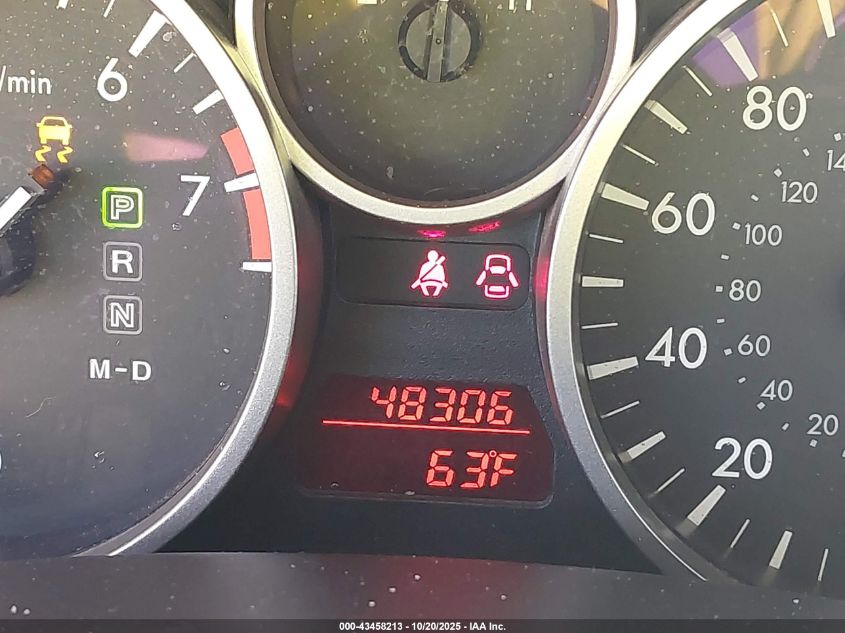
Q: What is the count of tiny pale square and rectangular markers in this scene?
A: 14